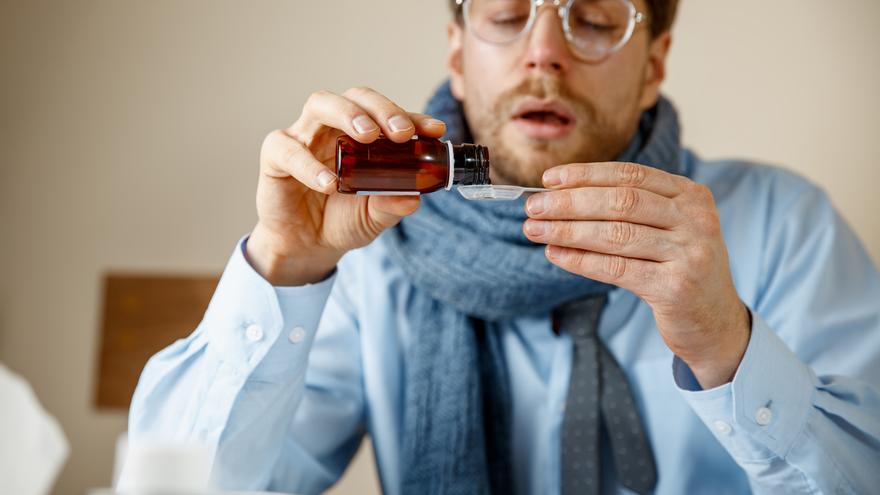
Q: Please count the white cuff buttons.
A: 4